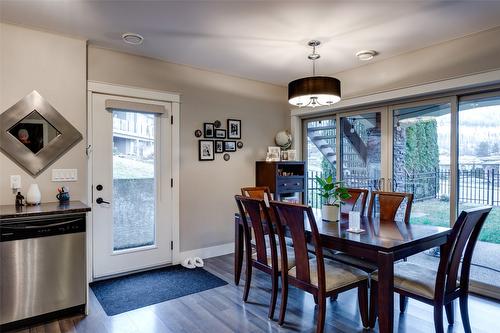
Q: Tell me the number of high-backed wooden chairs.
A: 6